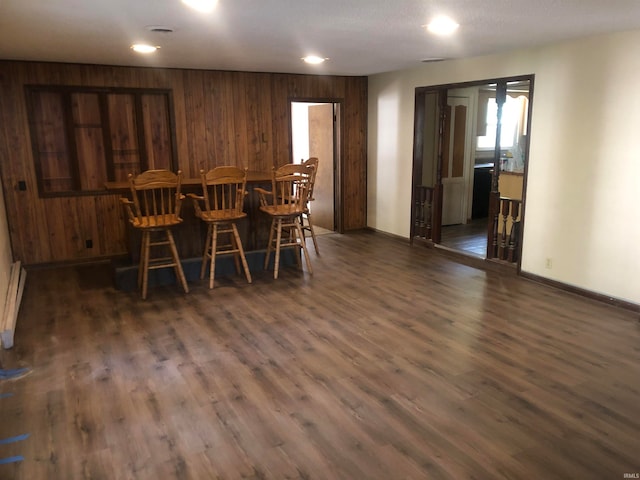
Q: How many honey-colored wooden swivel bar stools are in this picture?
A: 4